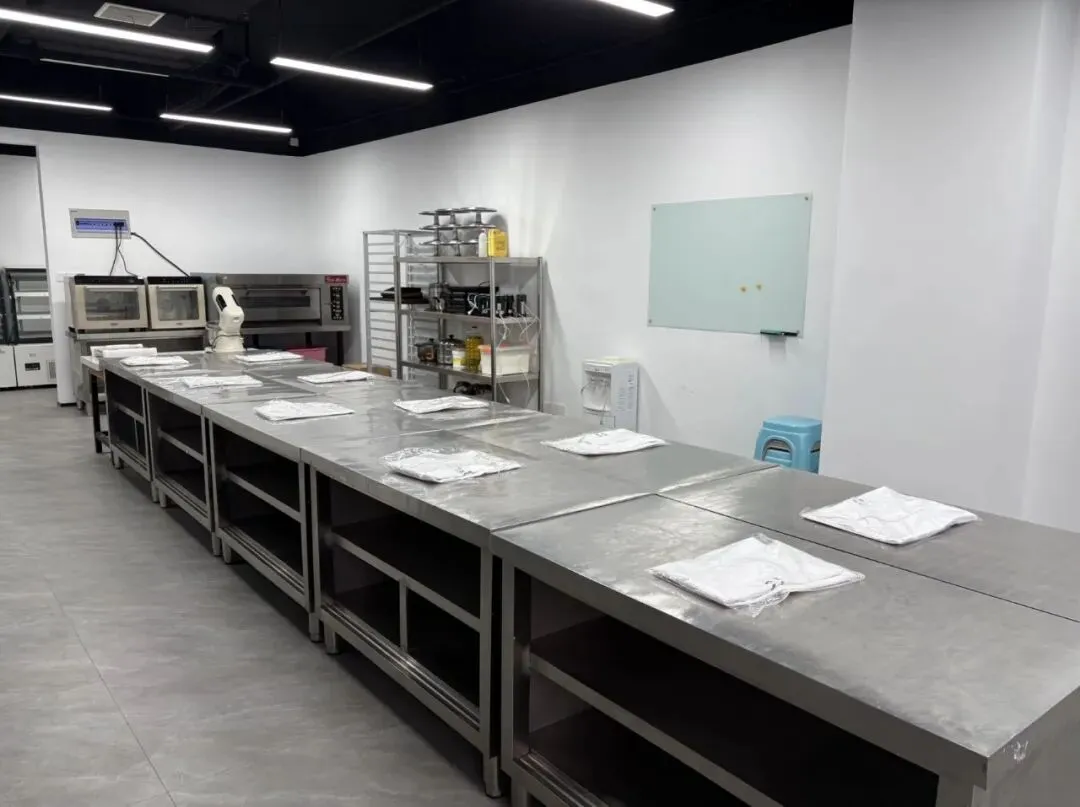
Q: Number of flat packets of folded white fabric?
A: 10